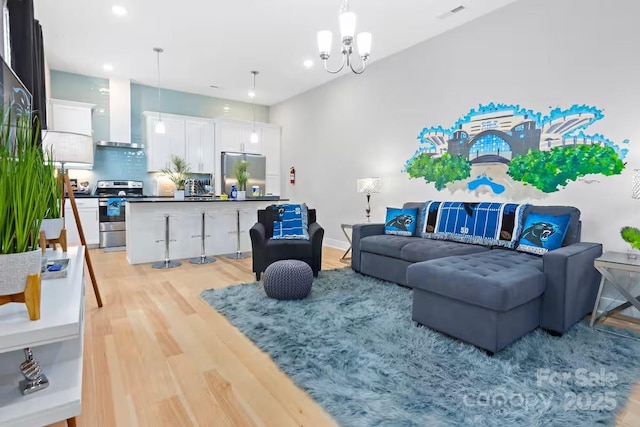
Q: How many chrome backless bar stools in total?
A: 3